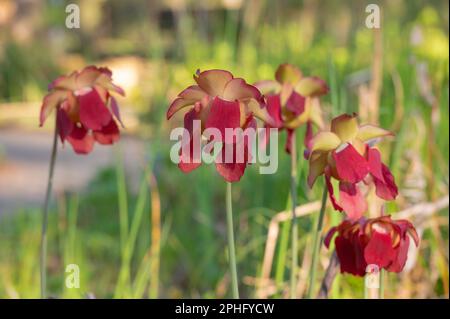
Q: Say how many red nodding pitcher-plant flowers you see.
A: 5